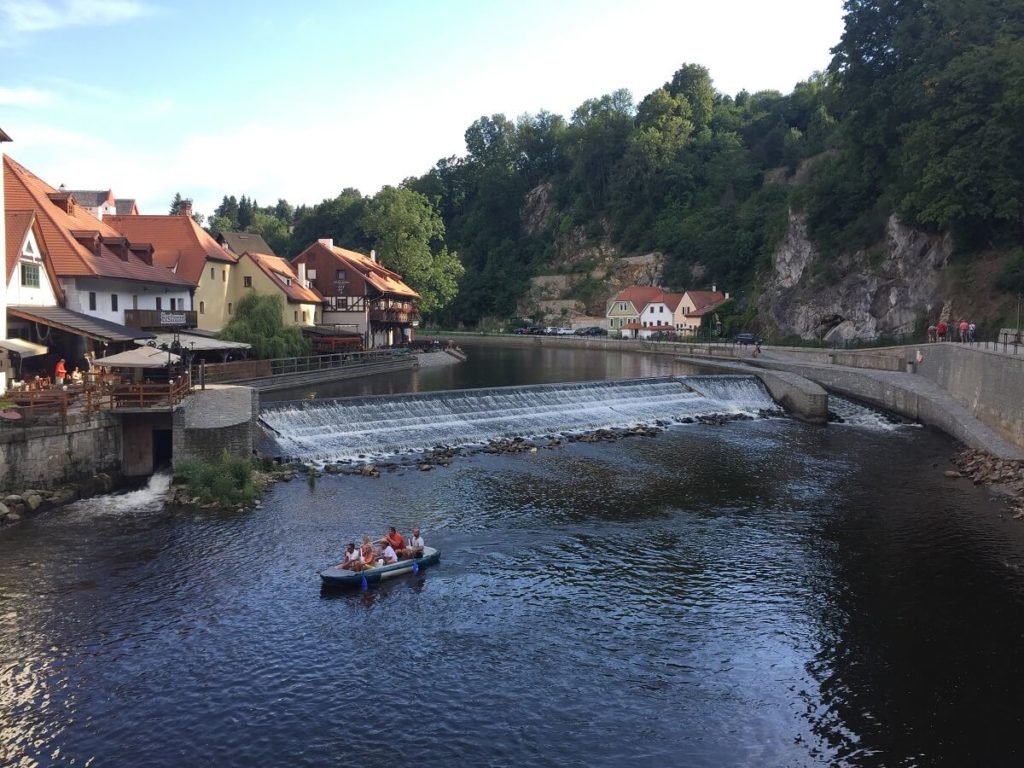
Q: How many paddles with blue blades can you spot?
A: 2